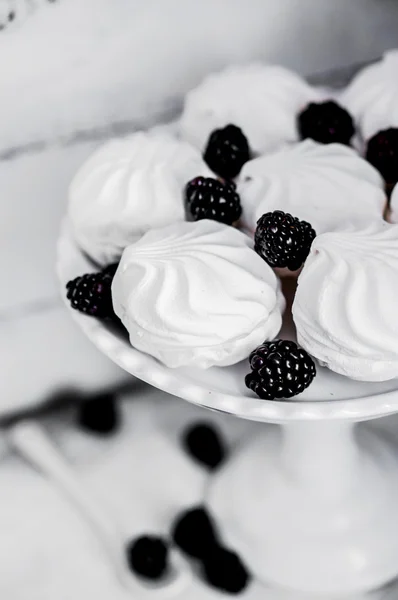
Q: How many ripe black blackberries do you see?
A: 12